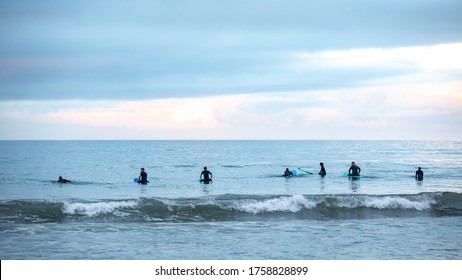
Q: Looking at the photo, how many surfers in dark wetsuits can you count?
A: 7